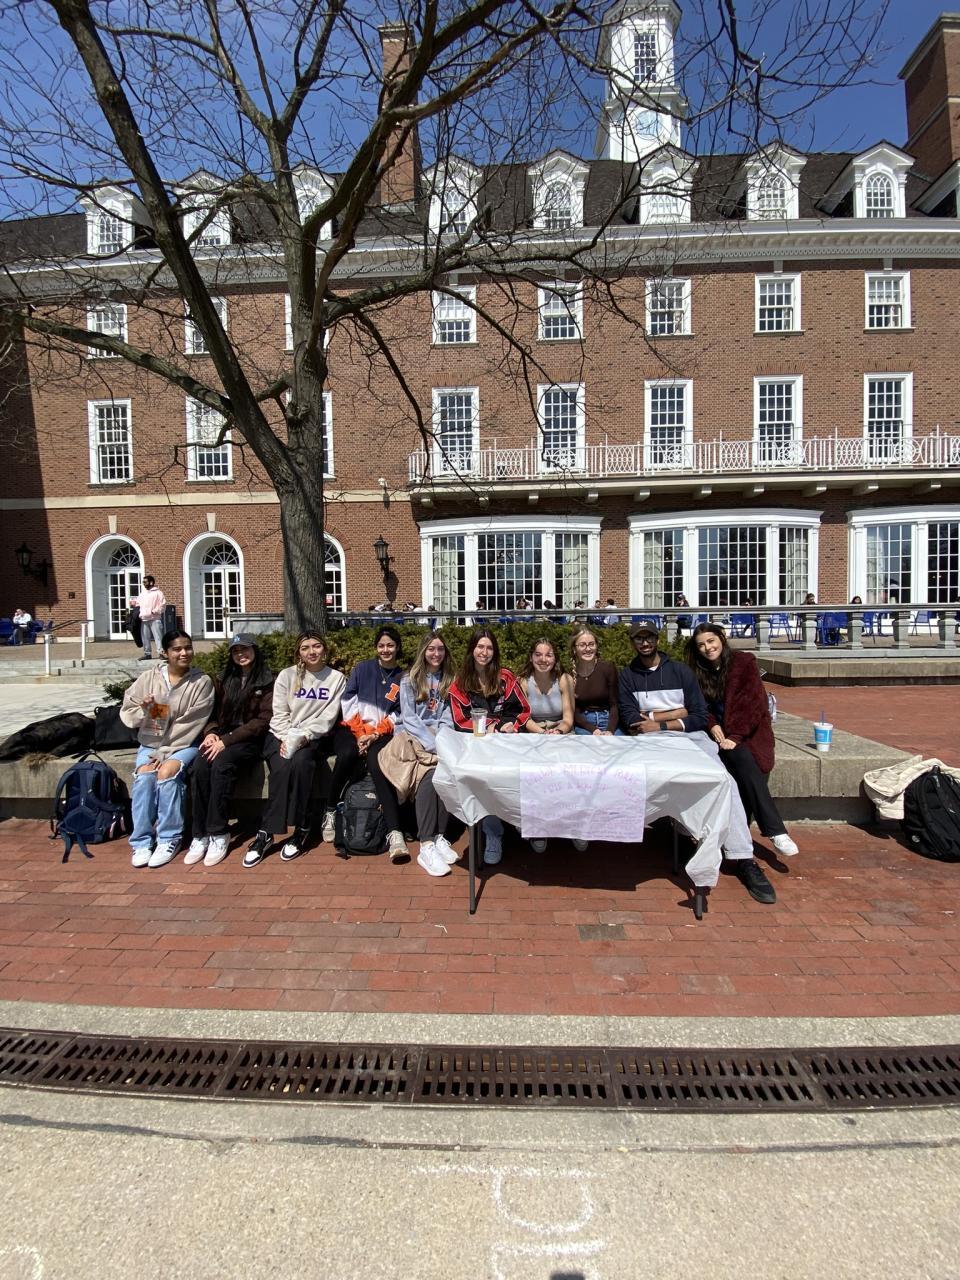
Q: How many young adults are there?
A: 10